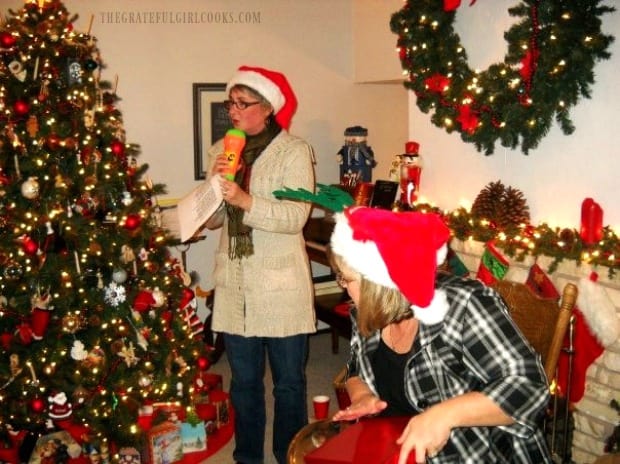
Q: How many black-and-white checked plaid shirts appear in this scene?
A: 1